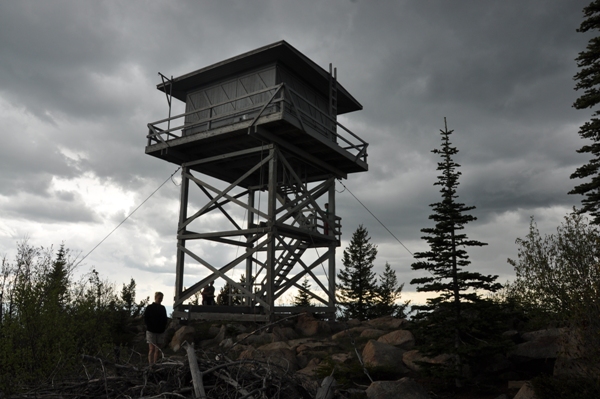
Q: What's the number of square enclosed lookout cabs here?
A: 1